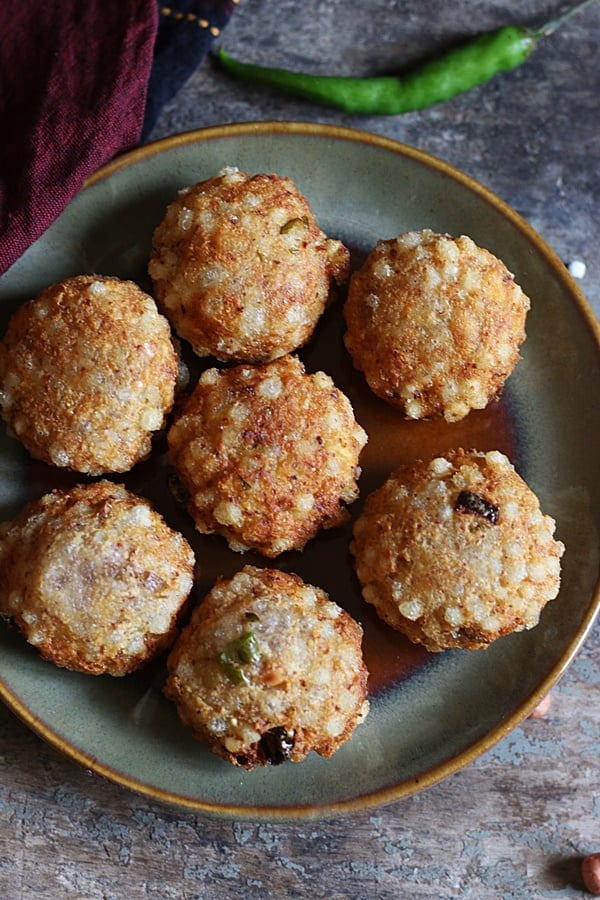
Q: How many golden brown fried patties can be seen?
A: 7